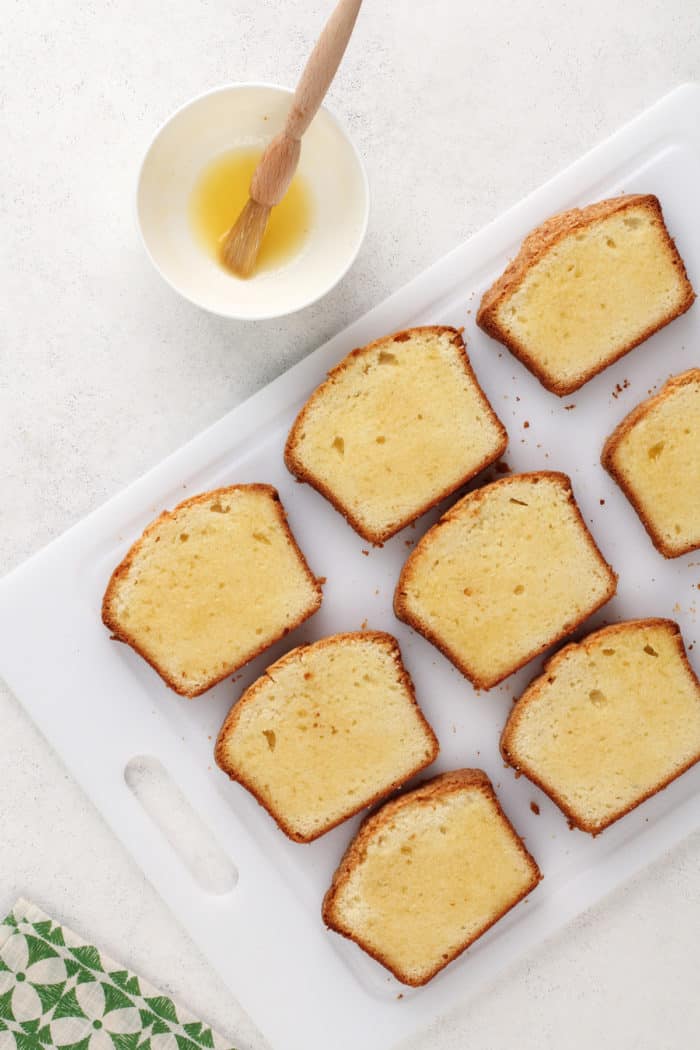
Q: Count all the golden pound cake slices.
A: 8